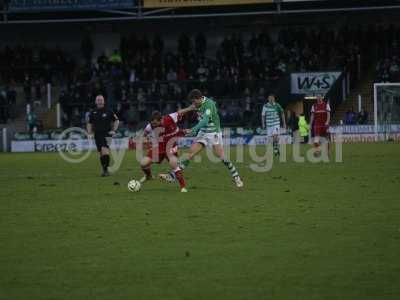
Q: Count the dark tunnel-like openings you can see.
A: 1